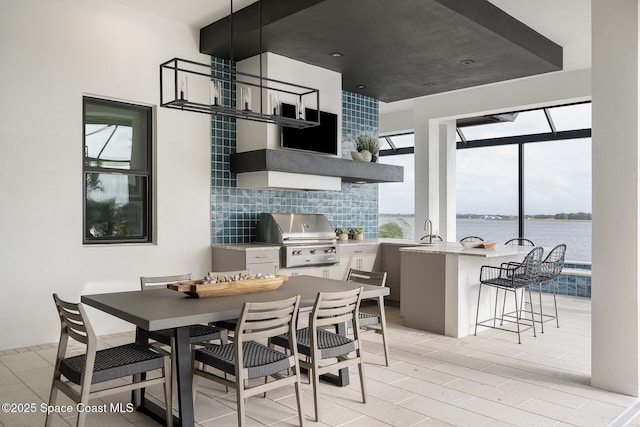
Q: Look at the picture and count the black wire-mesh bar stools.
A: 5